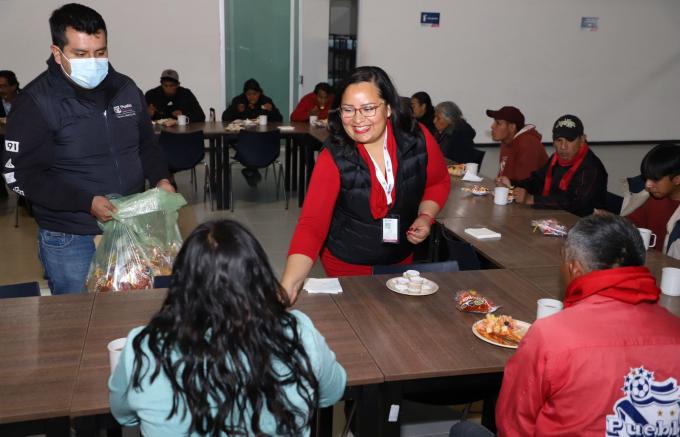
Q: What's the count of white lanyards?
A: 1